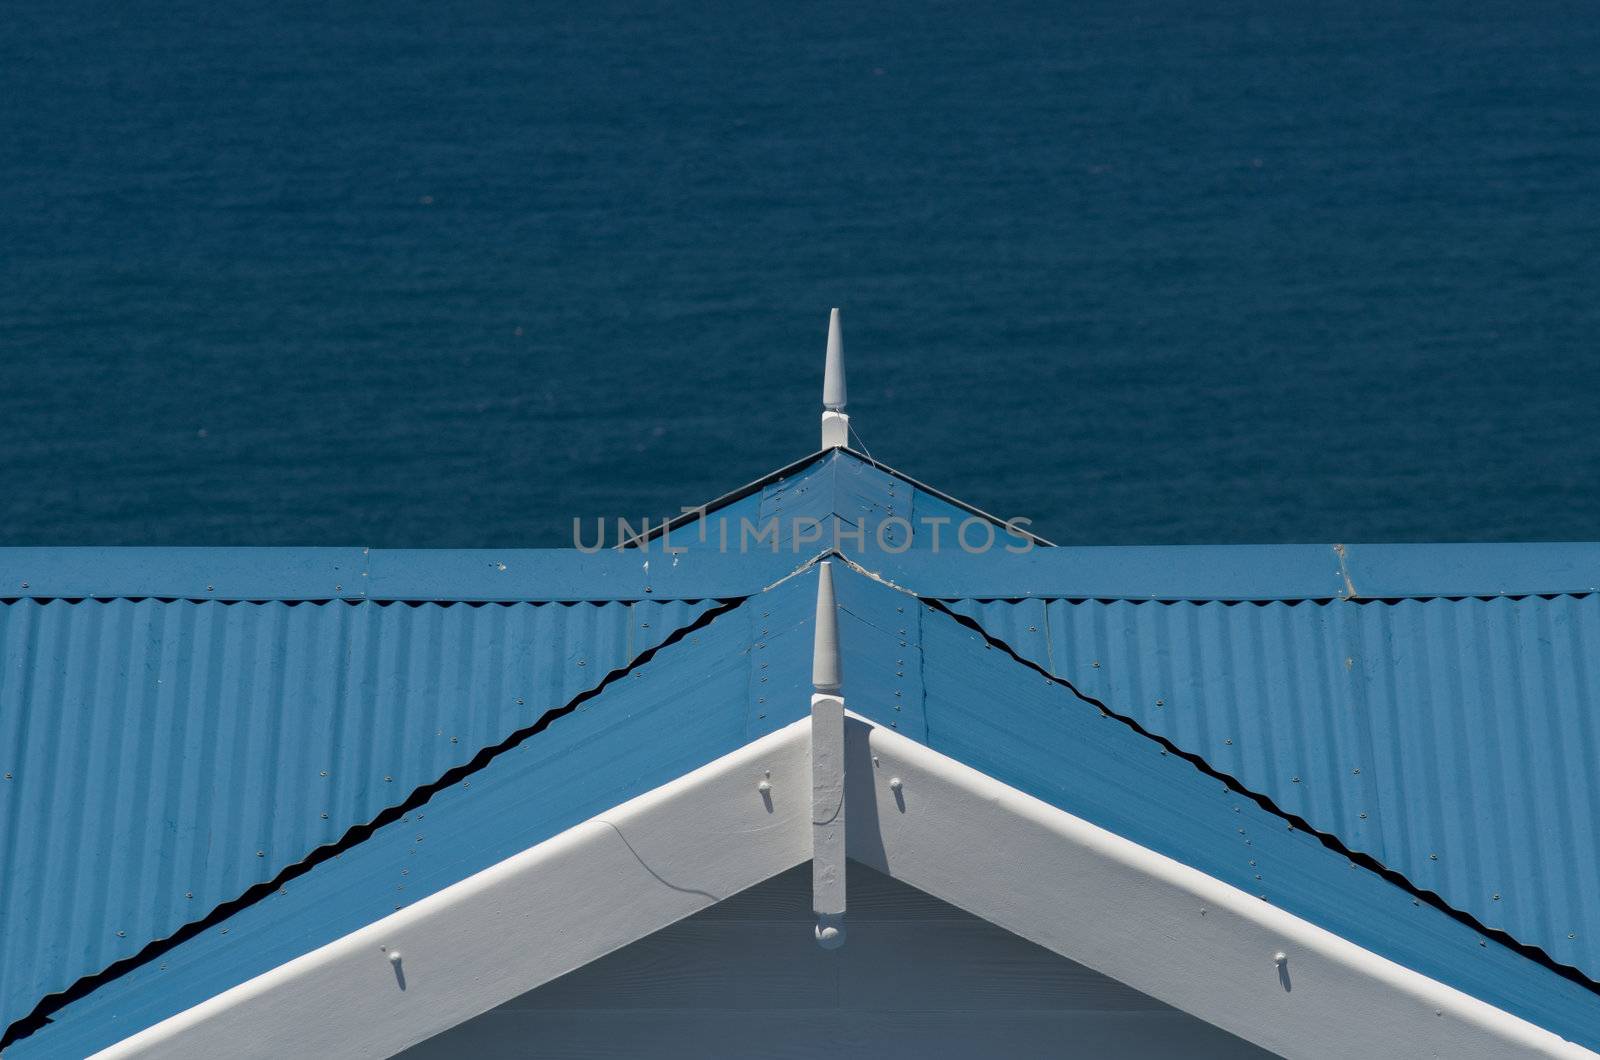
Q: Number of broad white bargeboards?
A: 2